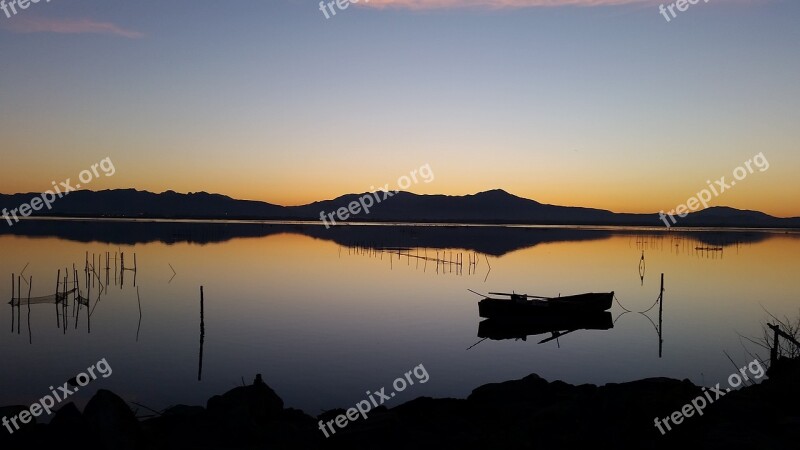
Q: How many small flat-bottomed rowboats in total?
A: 1